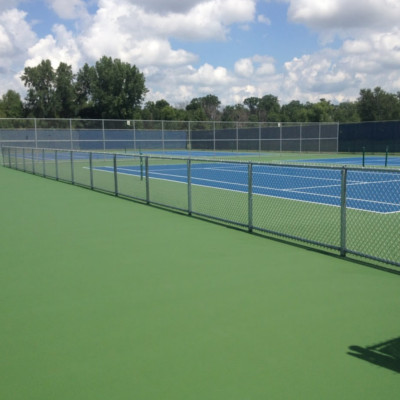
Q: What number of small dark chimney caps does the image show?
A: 0